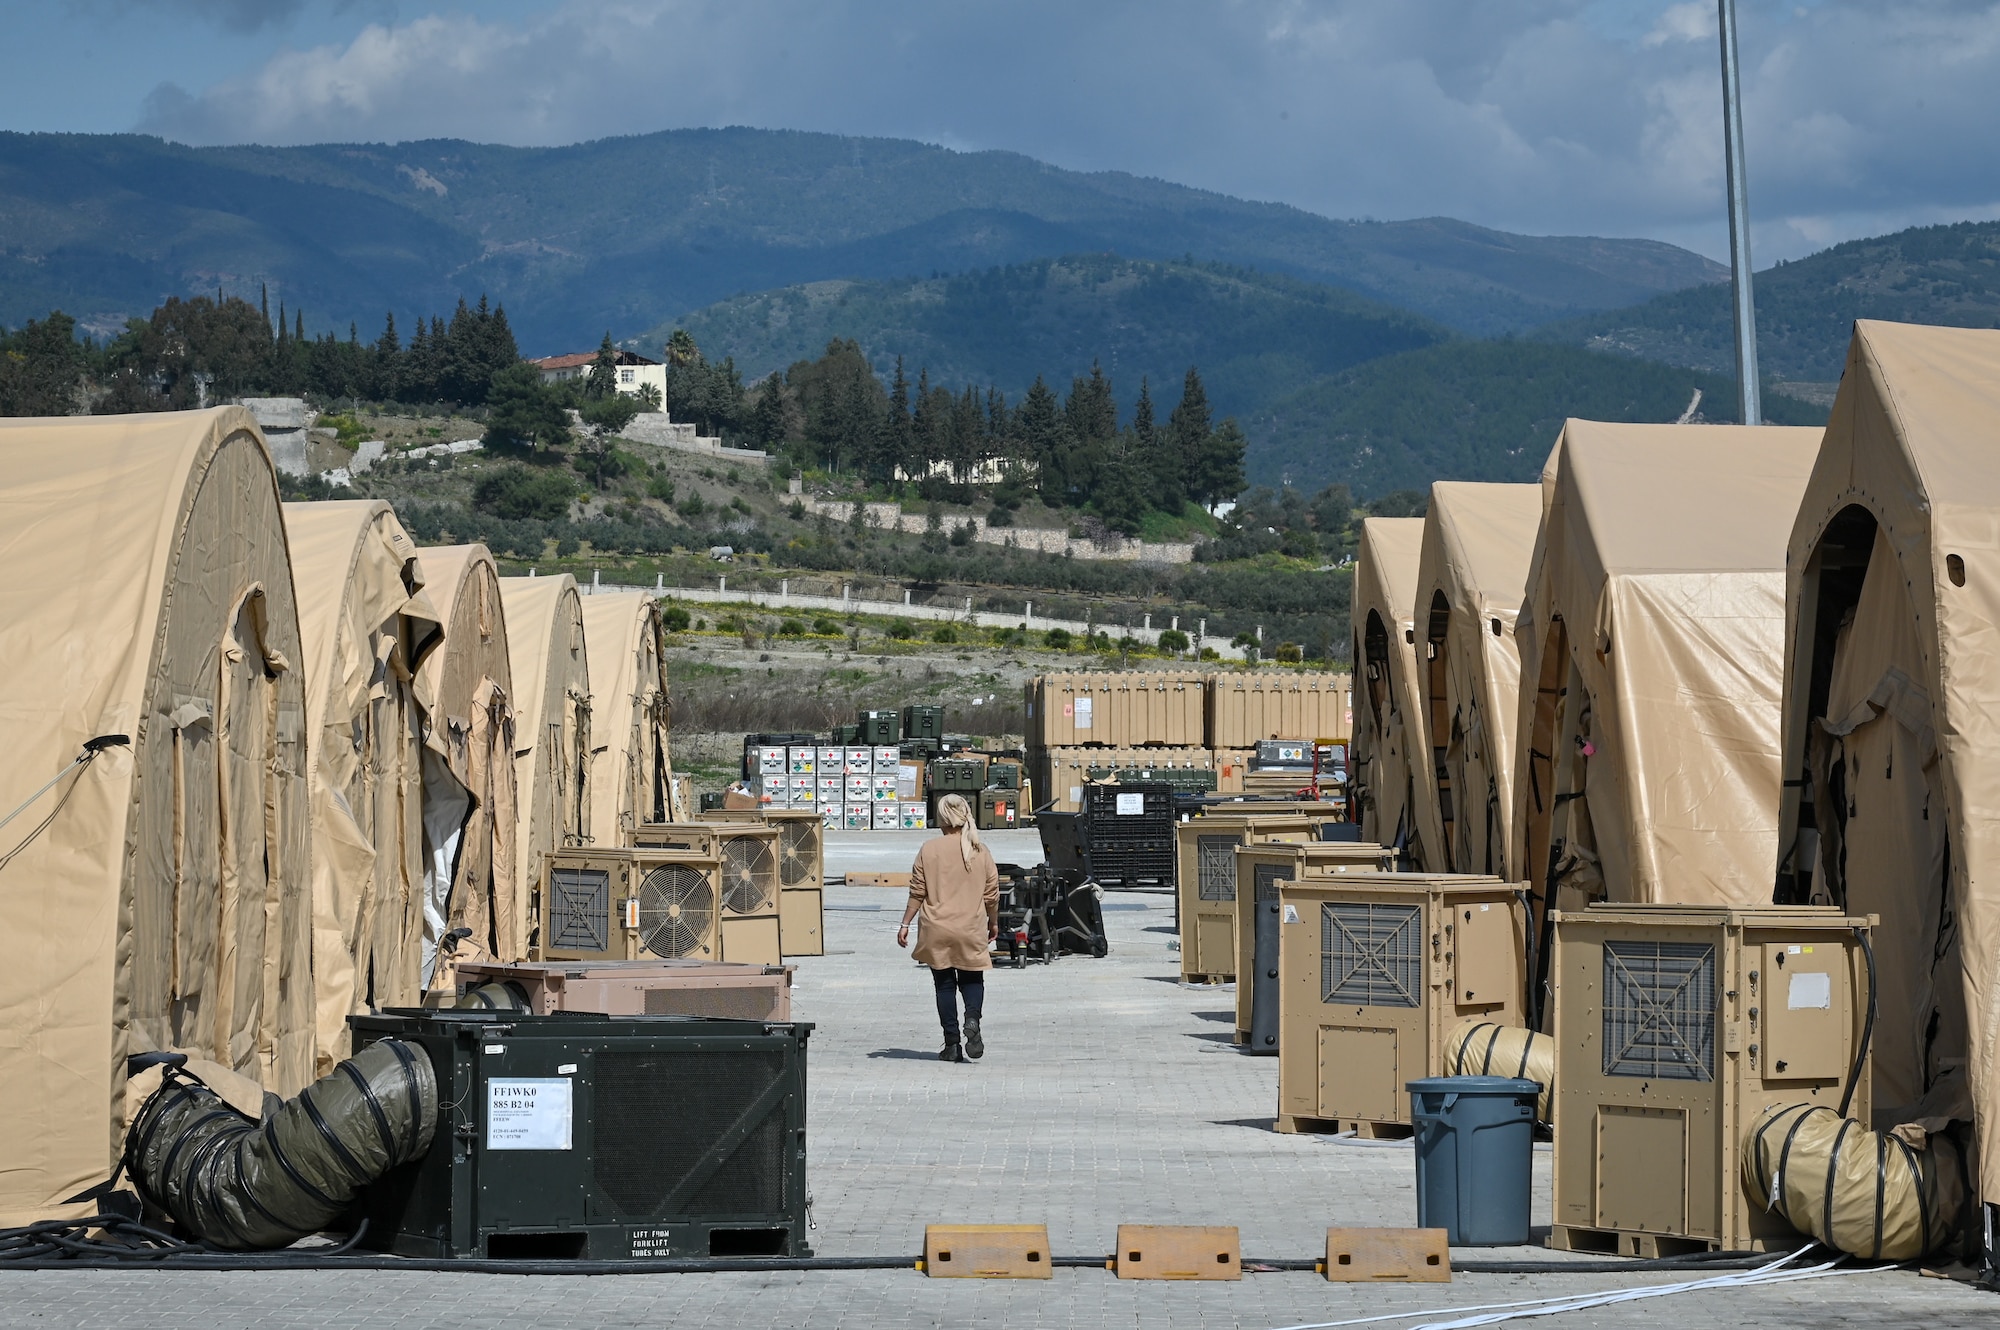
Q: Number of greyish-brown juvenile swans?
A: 0